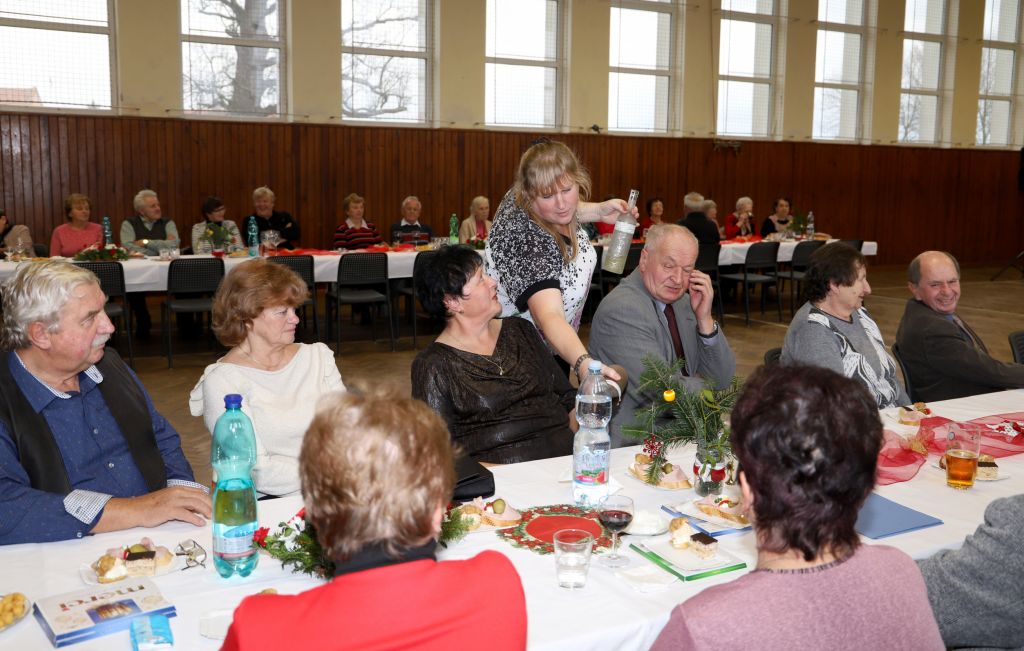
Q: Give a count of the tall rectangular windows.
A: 9